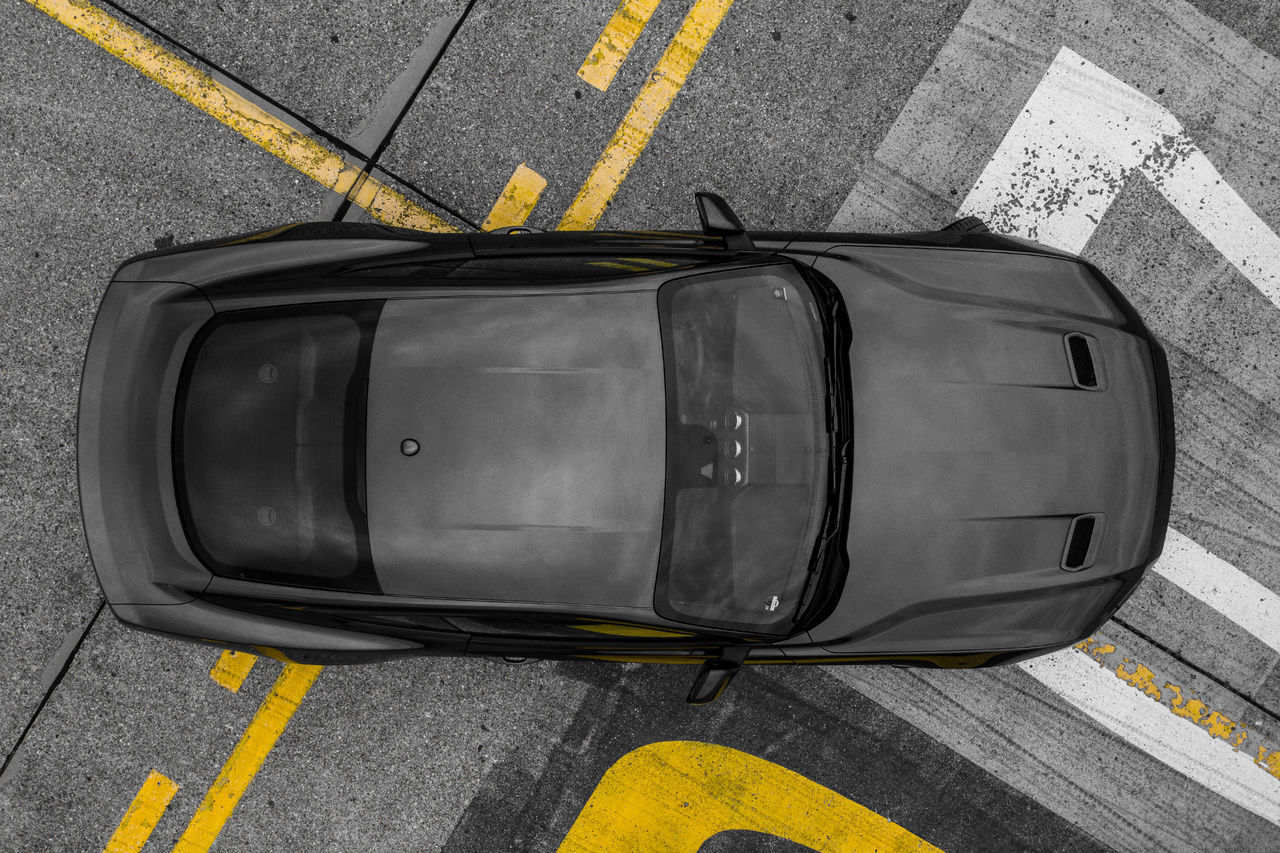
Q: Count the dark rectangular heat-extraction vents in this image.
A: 2